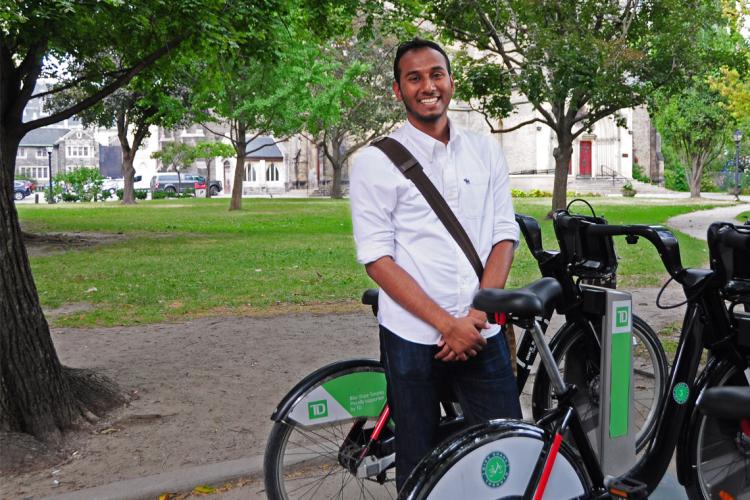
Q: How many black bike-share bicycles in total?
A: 3